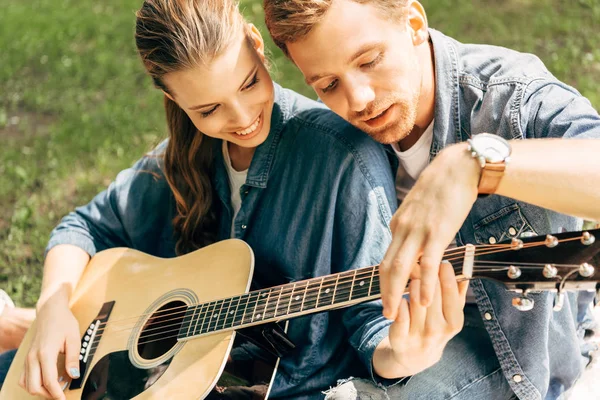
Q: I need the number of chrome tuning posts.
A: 6